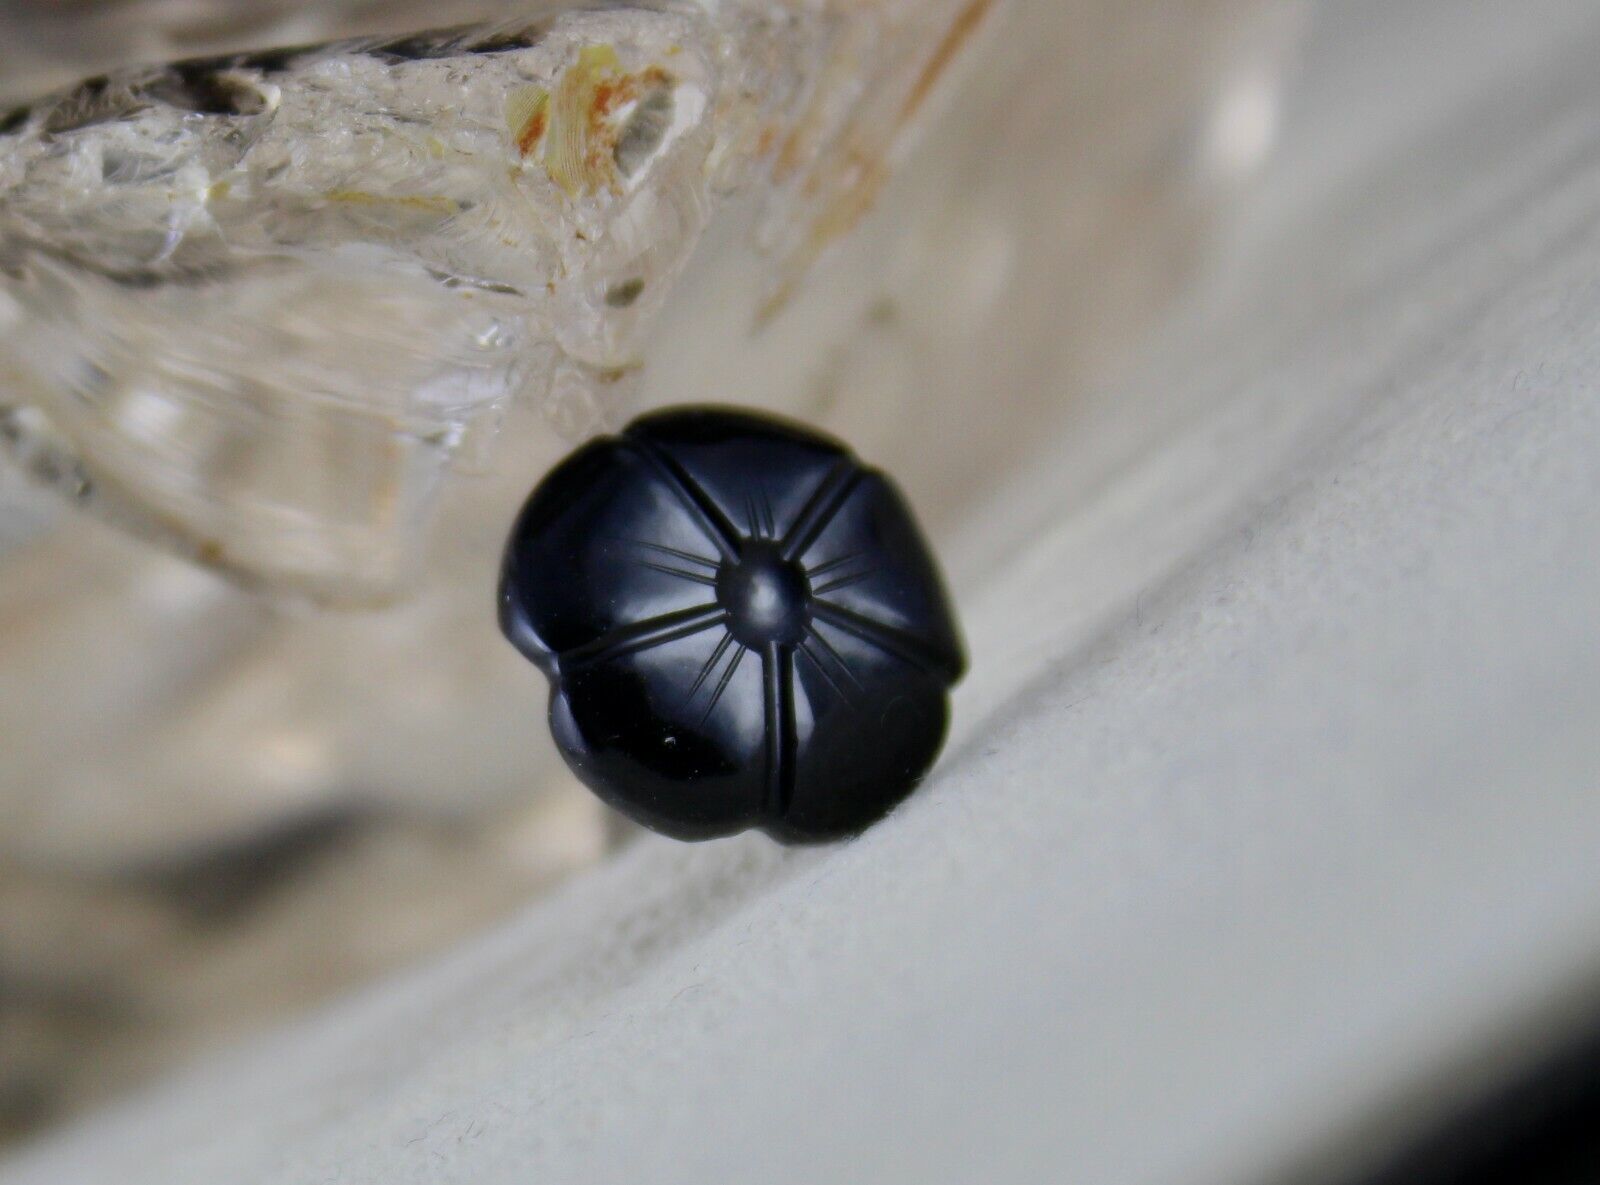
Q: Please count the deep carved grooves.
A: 5